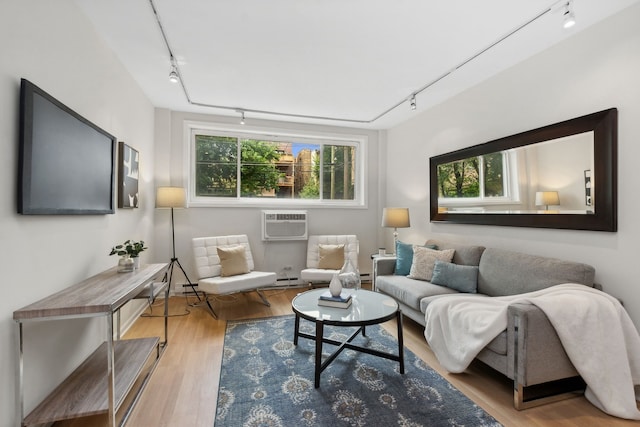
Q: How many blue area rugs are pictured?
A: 1